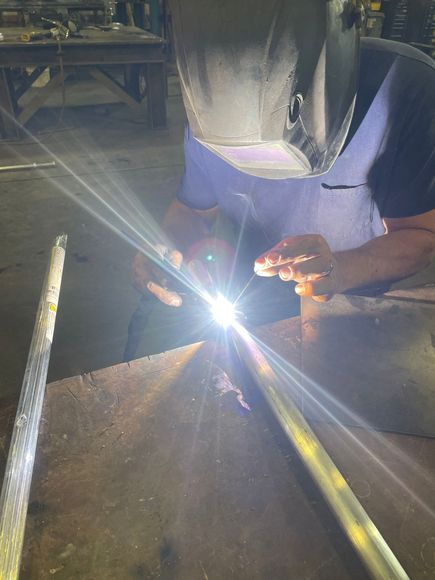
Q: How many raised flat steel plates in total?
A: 1